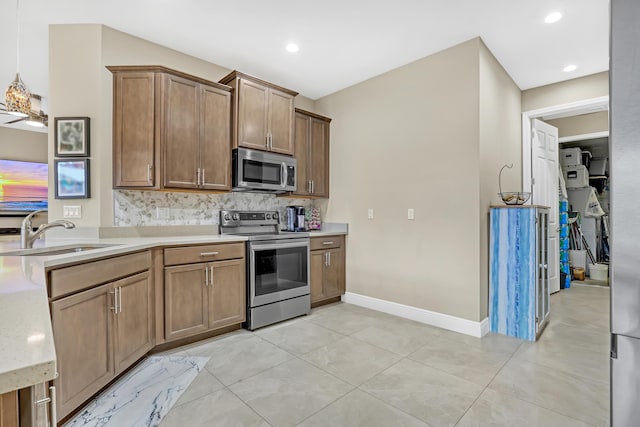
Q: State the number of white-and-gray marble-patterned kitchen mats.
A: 1